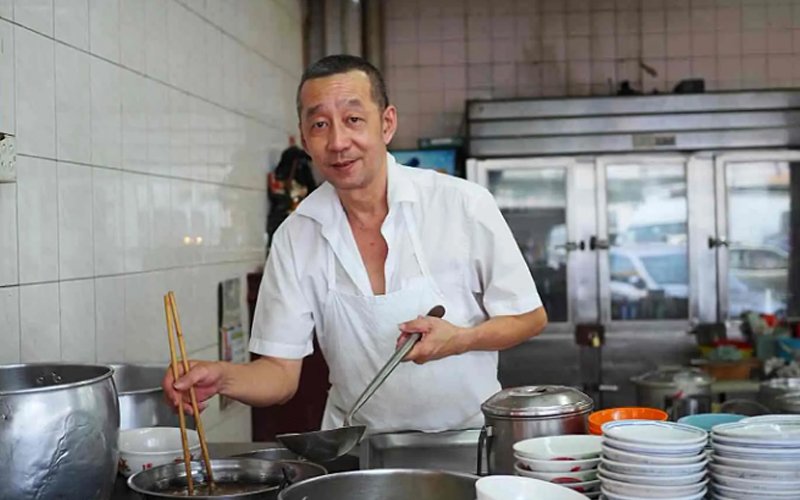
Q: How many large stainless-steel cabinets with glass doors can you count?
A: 1